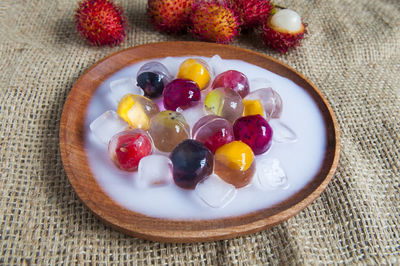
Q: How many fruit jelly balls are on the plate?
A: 13